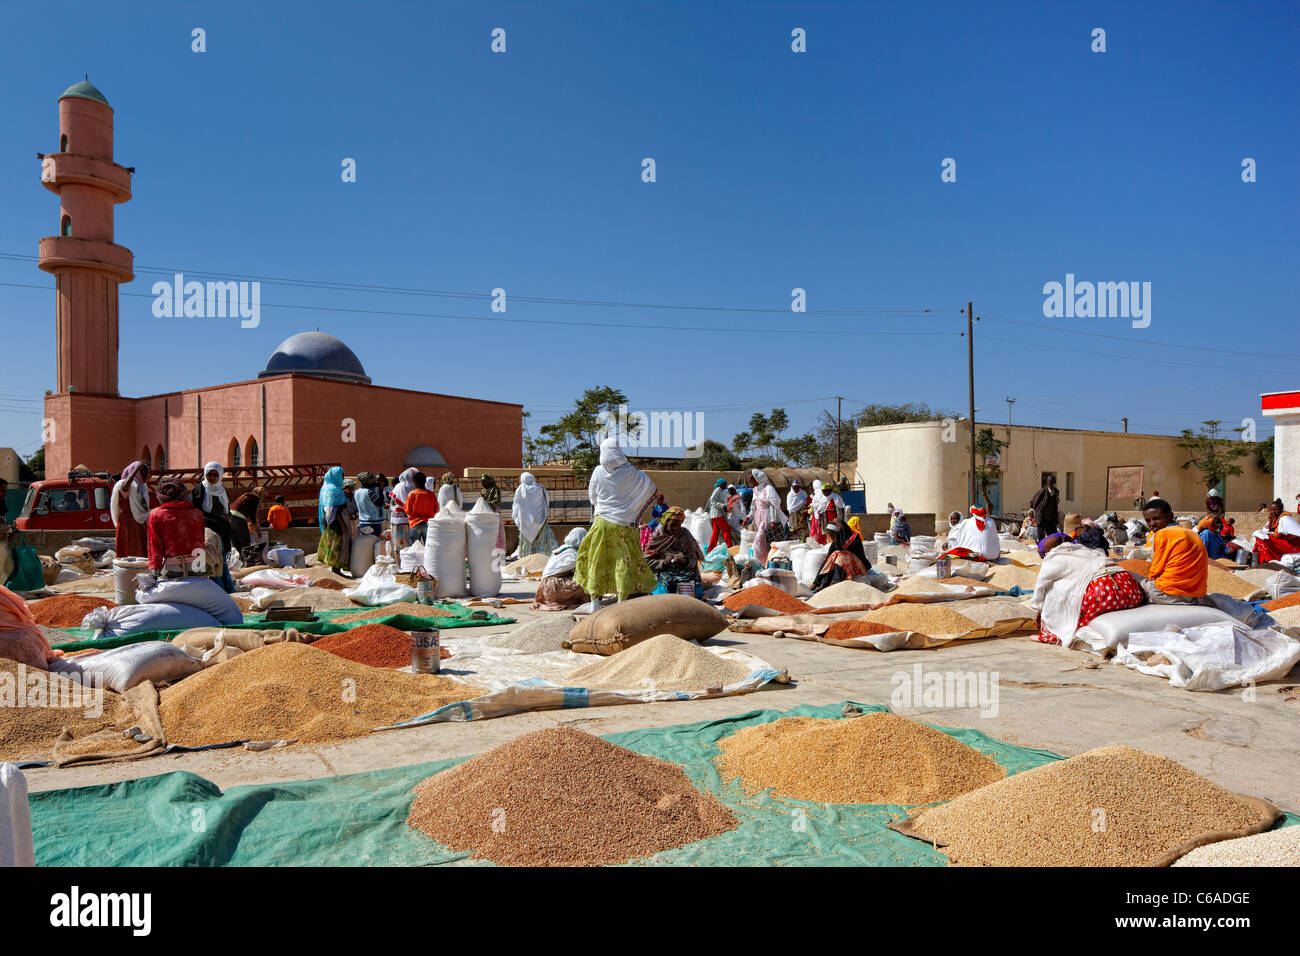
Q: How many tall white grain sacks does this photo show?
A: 2